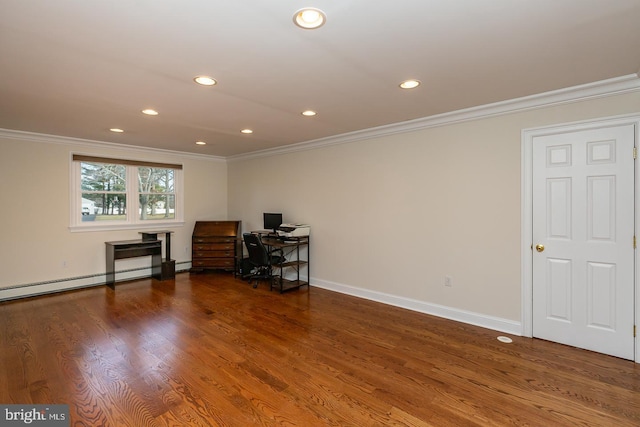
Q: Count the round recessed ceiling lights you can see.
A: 8